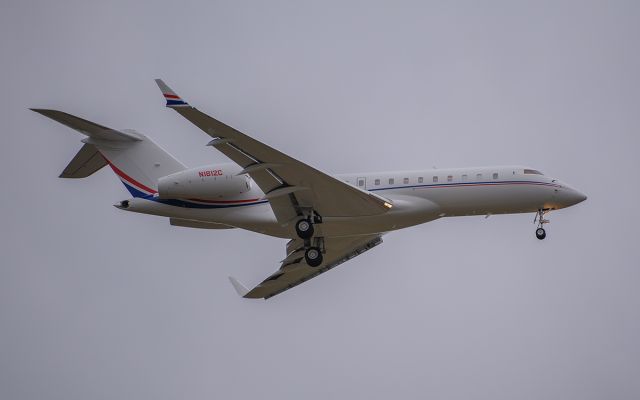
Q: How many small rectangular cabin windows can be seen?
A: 10